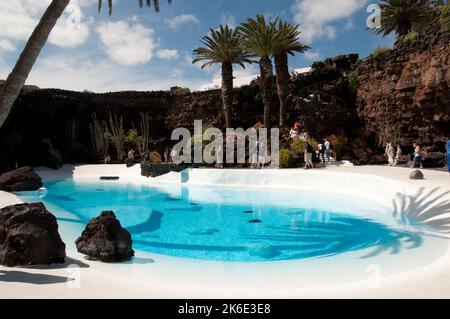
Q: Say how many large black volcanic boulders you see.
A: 3